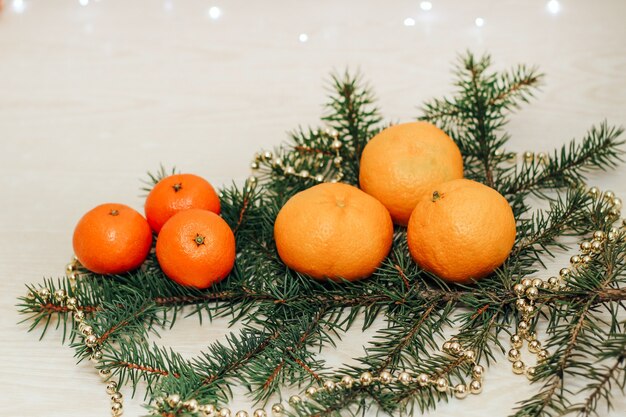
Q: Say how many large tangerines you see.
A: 3